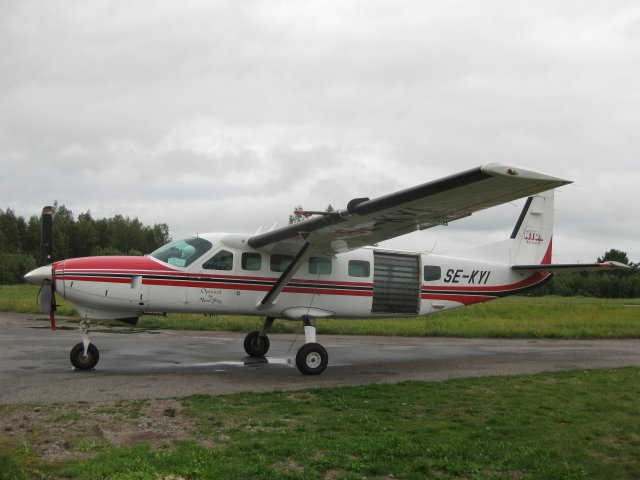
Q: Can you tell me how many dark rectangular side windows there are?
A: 5